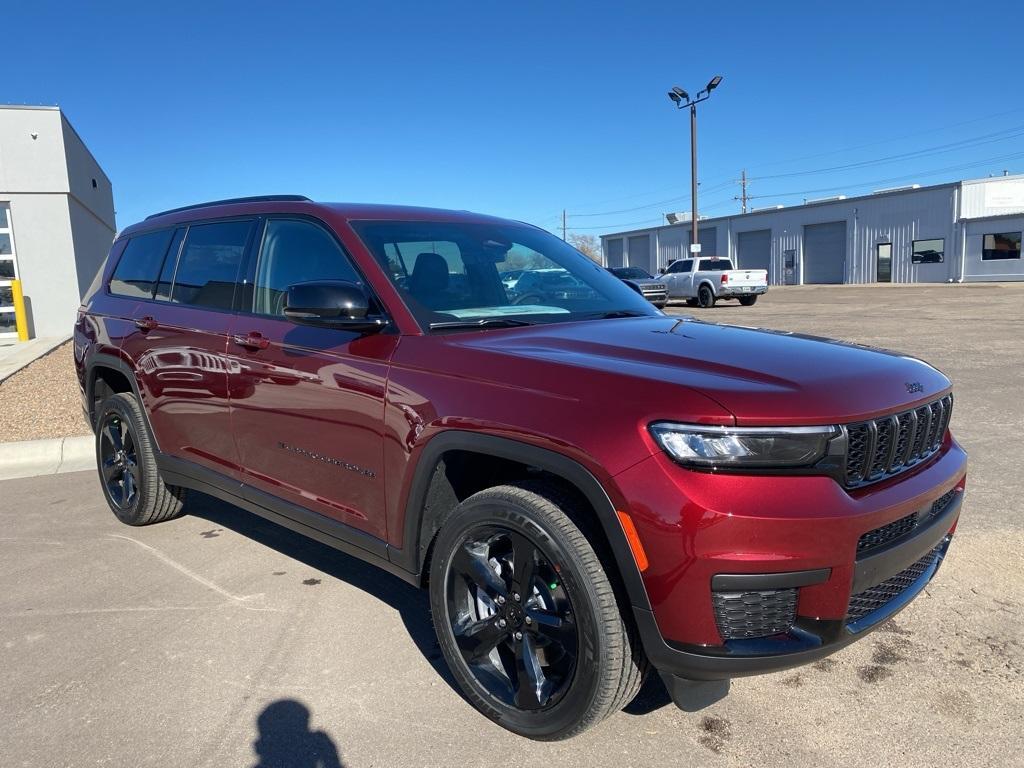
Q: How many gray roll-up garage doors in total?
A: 5